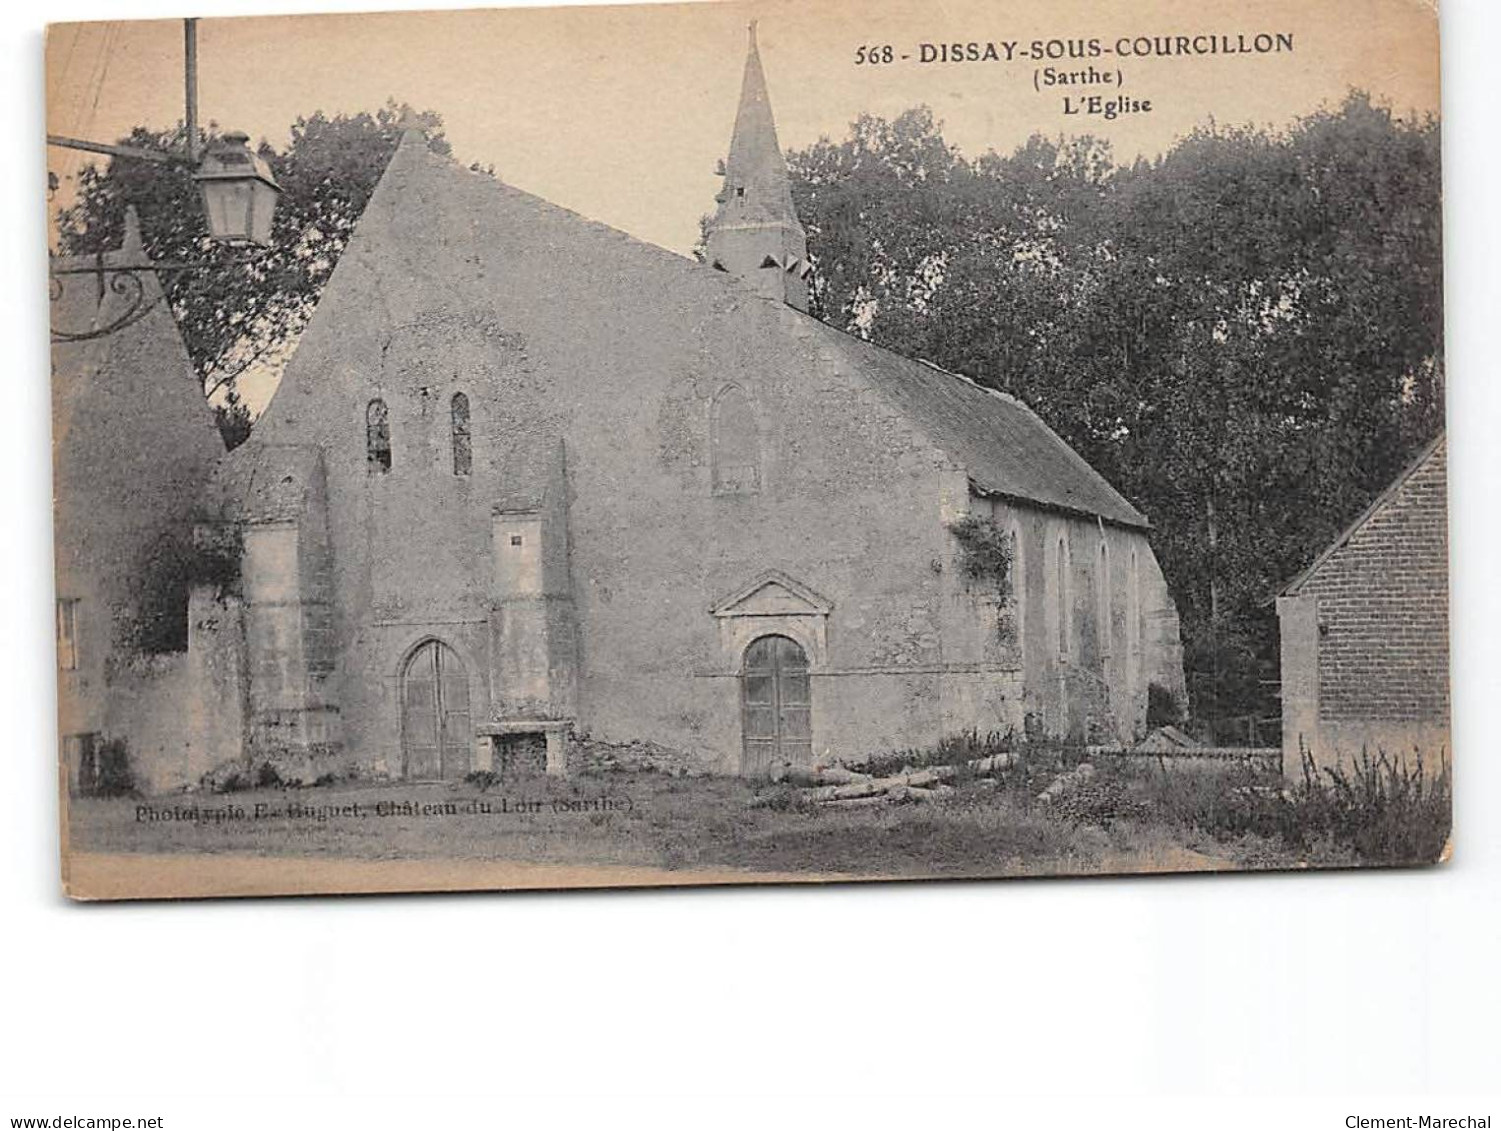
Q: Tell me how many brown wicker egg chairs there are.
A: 0